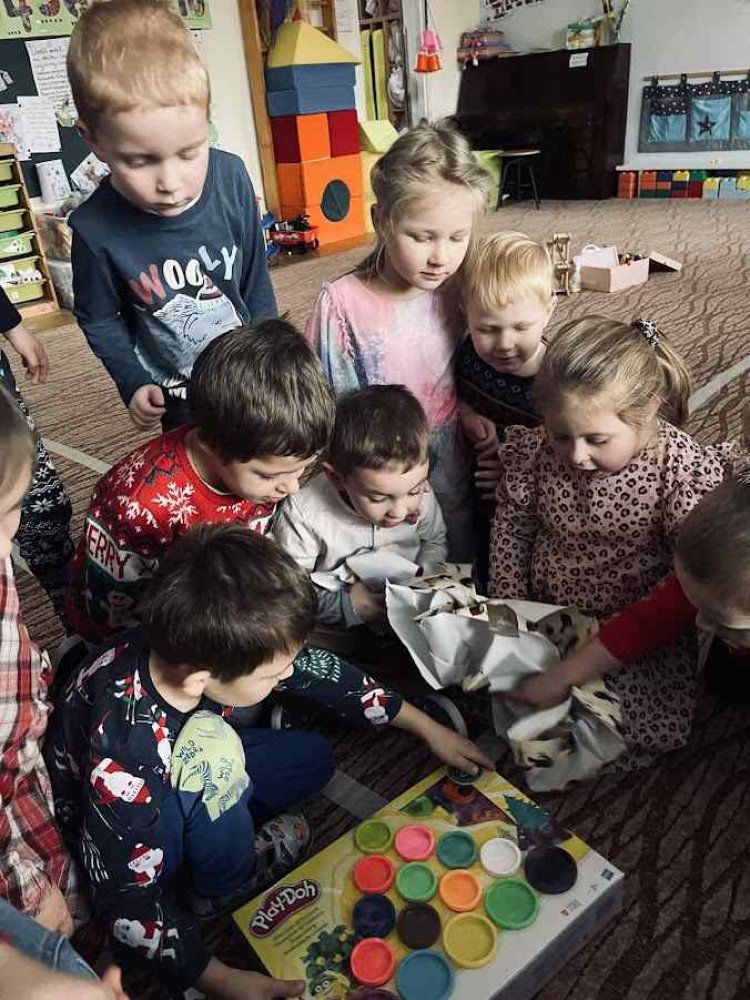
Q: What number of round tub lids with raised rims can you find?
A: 15